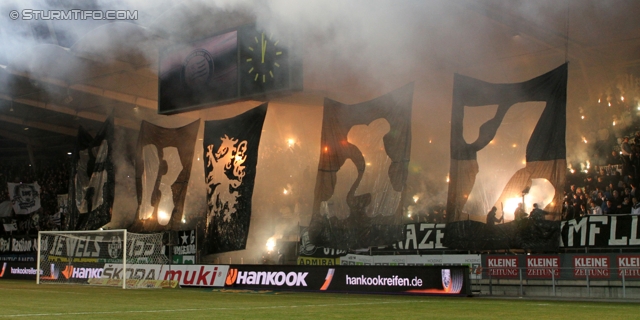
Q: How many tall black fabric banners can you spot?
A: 5